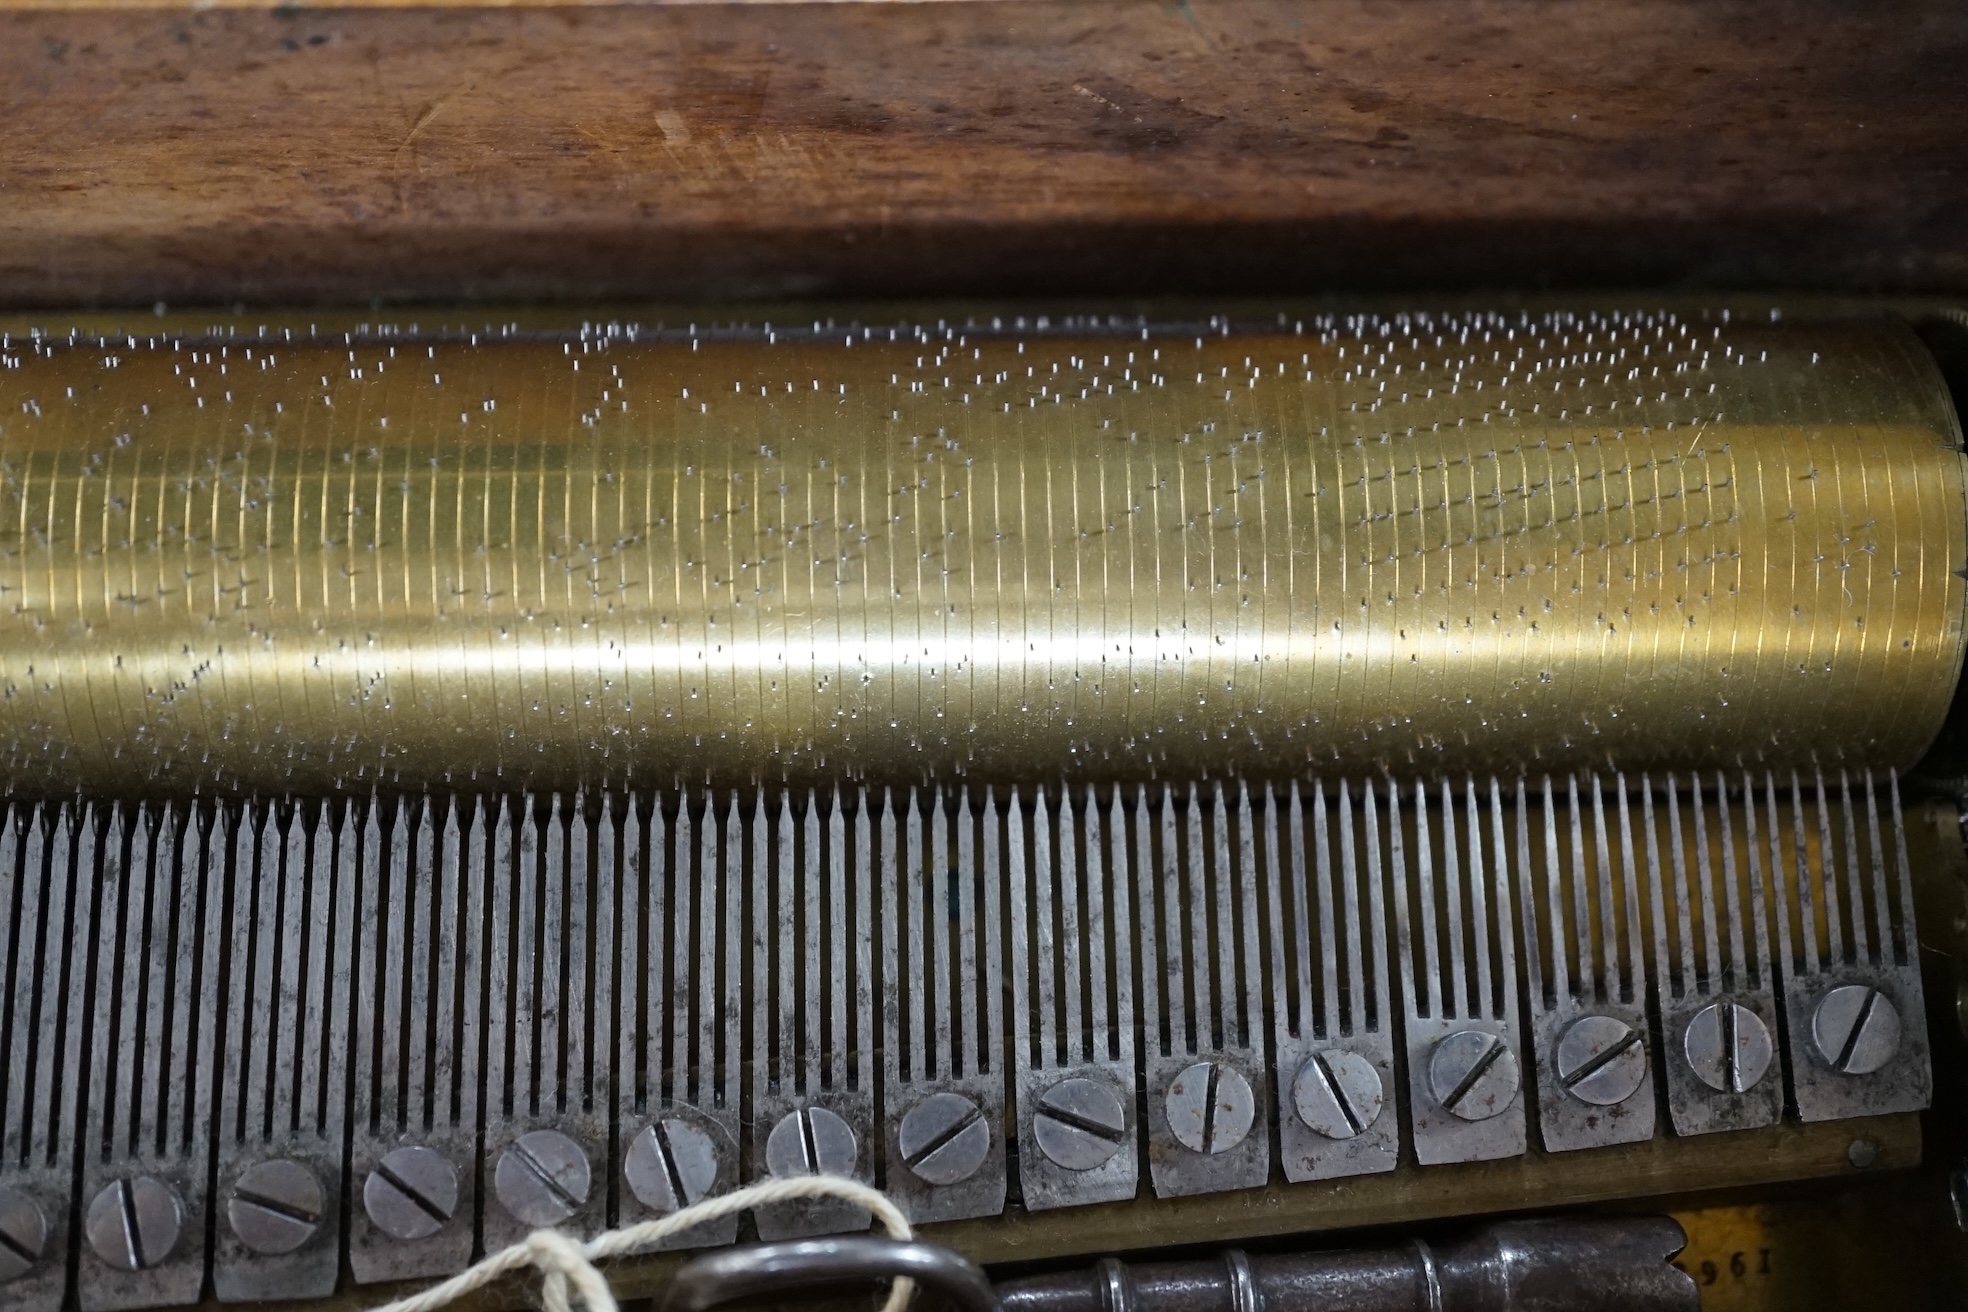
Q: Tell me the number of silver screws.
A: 15